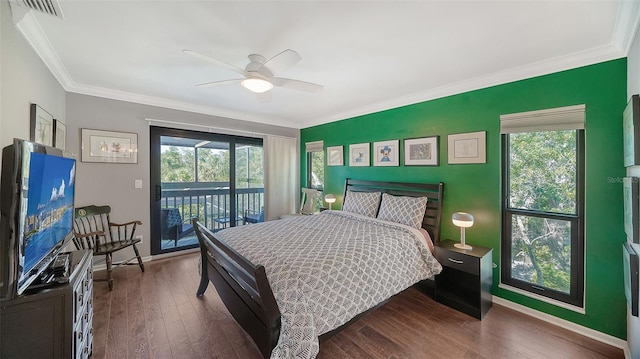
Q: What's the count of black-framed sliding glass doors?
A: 1